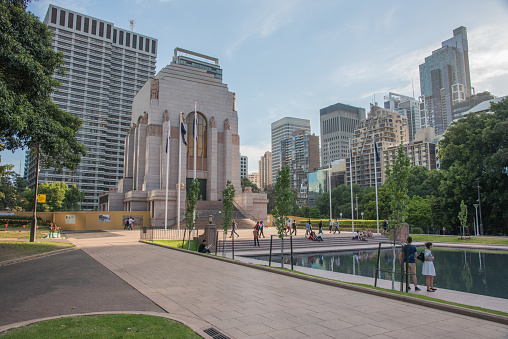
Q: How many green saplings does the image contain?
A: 5